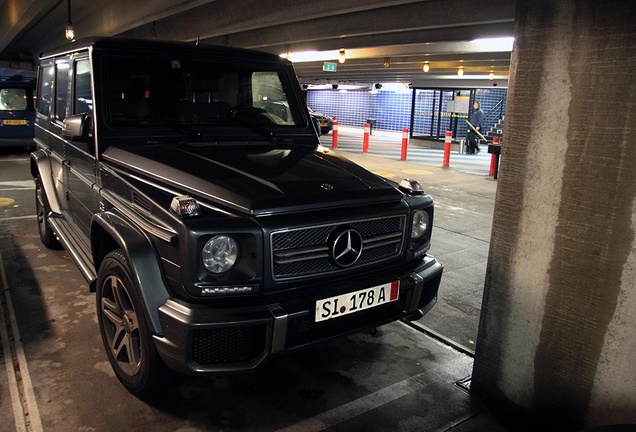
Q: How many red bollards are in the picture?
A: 5